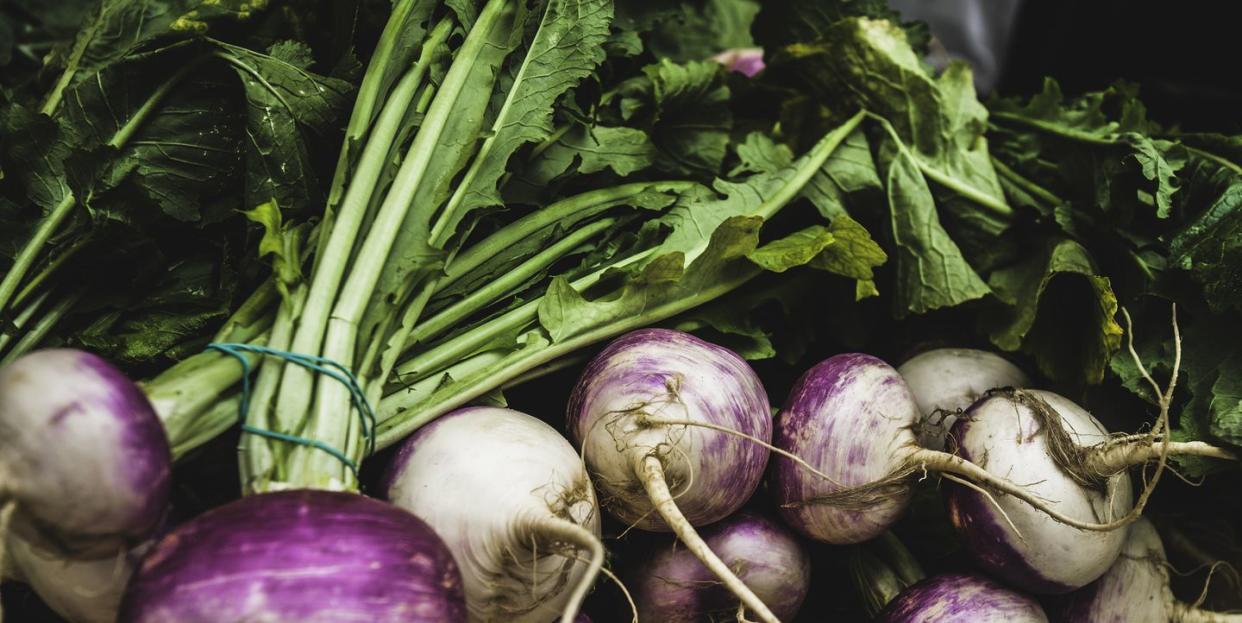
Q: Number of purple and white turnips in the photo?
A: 11